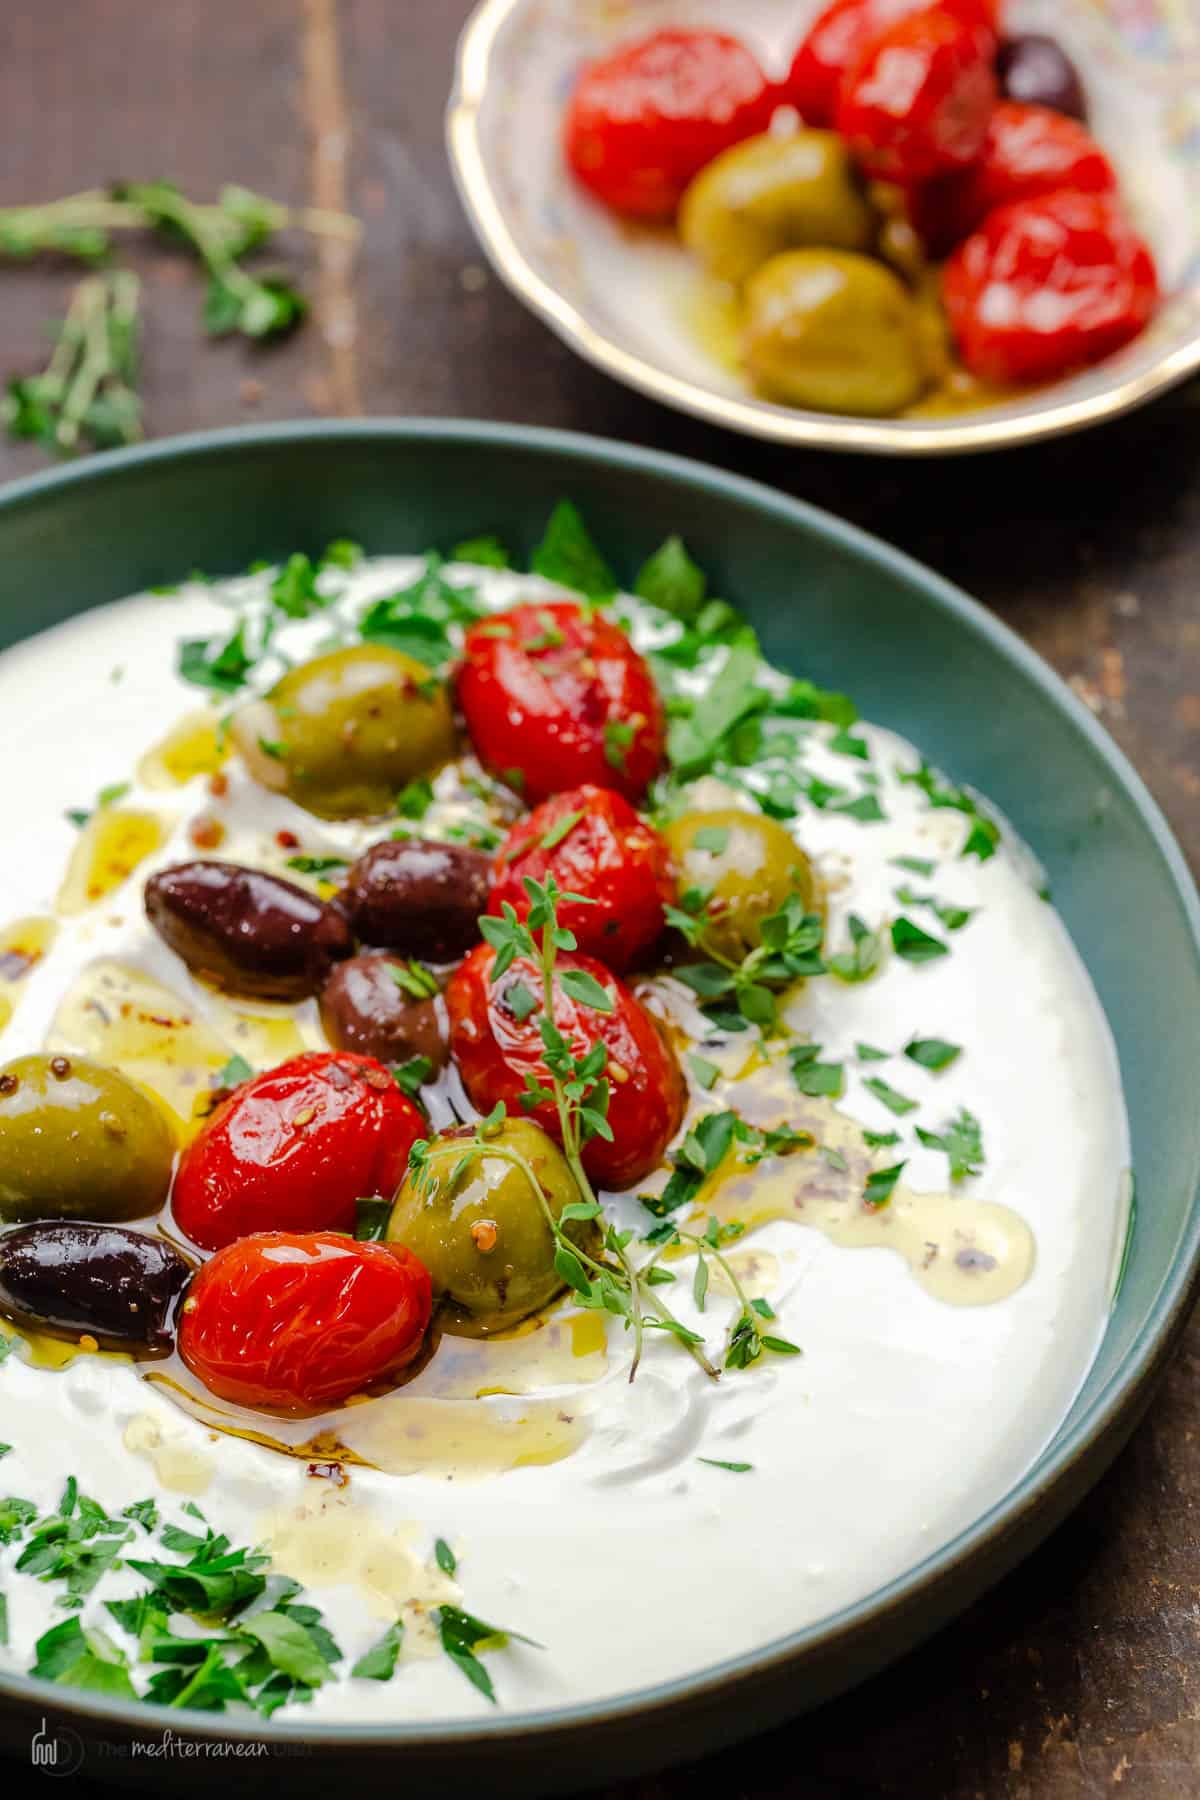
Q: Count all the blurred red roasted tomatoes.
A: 5